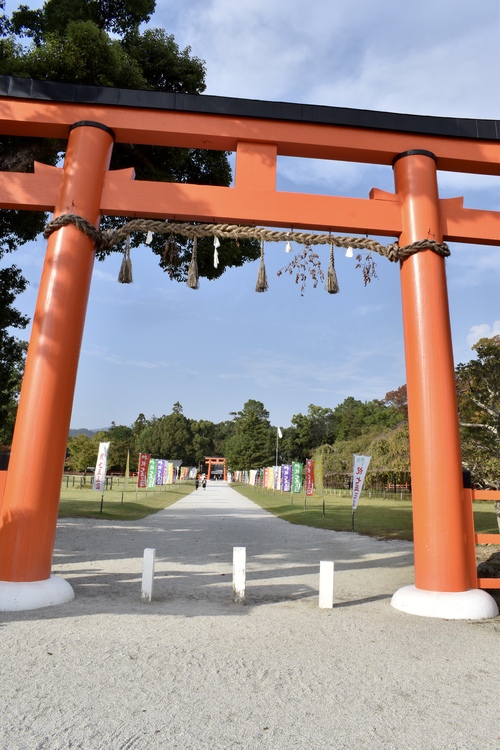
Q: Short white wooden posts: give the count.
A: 3